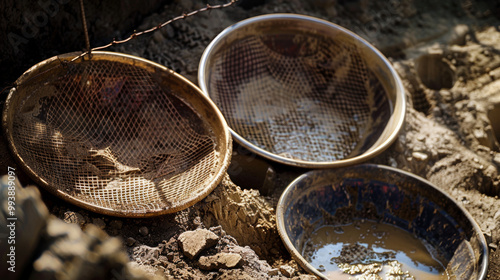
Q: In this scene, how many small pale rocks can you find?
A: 2